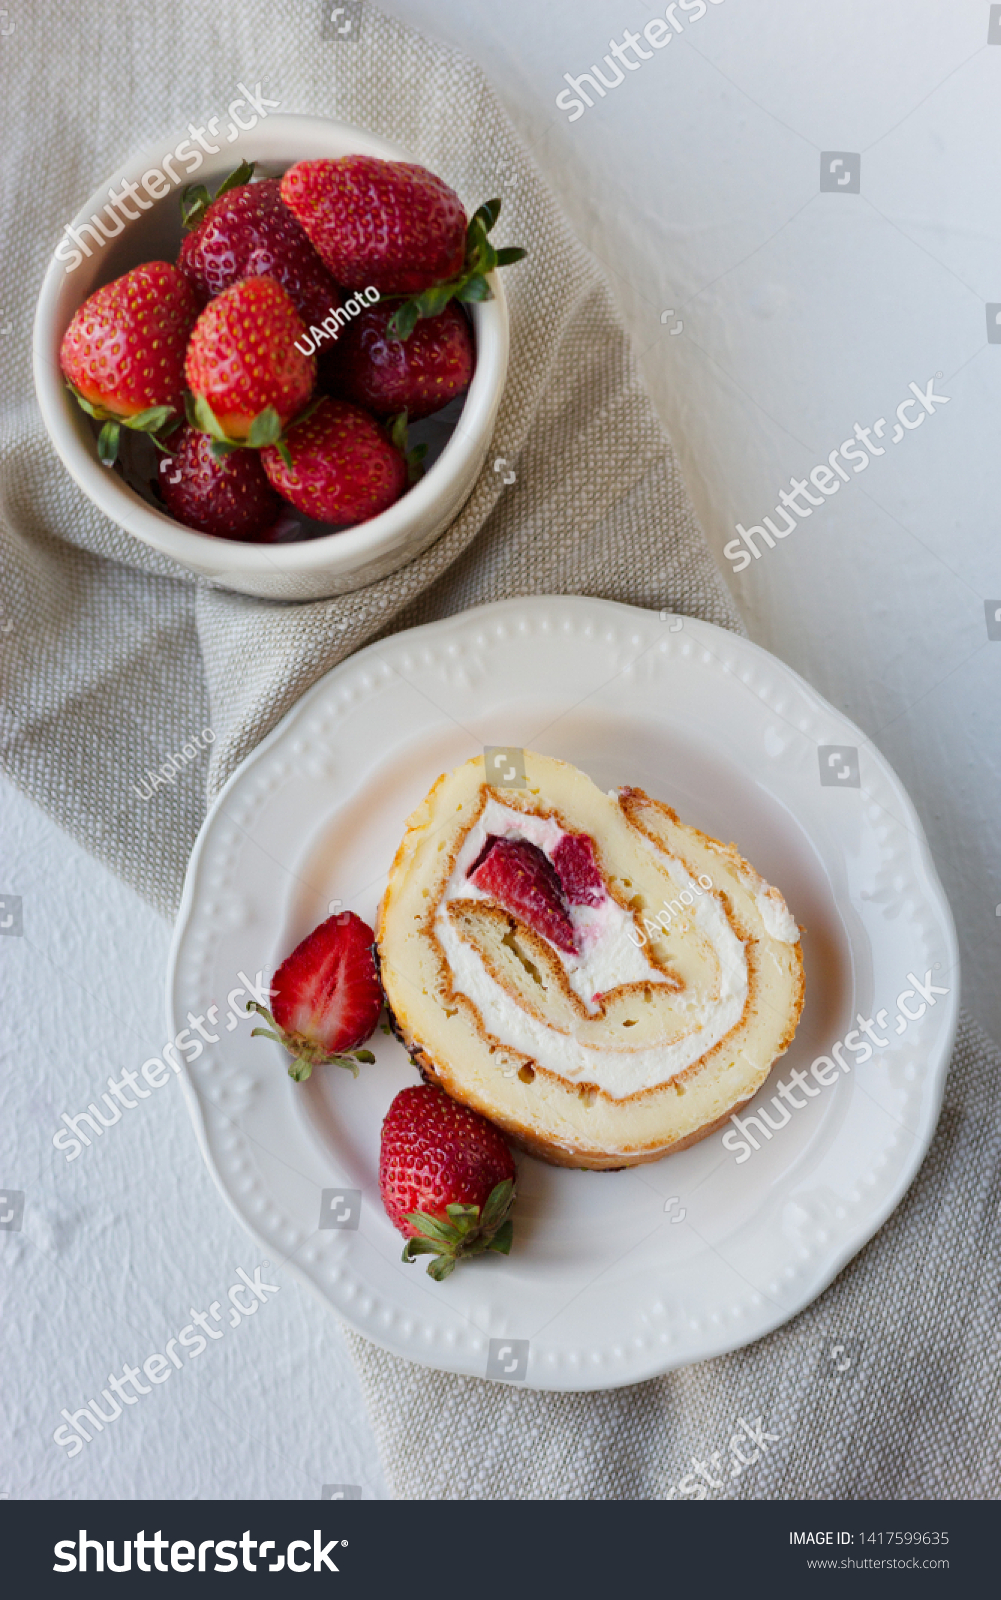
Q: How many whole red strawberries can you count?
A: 8